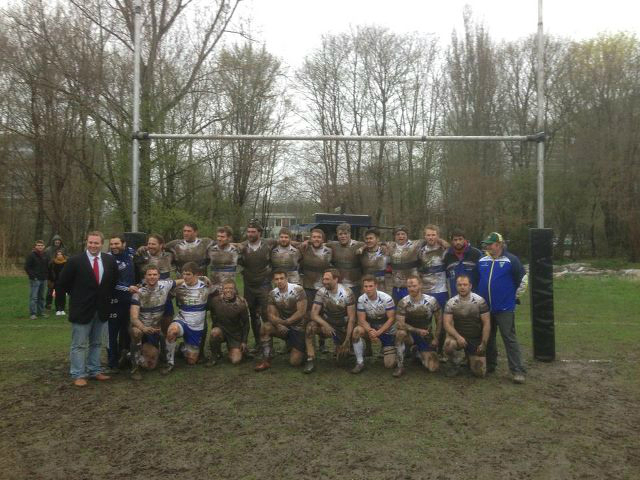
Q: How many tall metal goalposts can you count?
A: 2